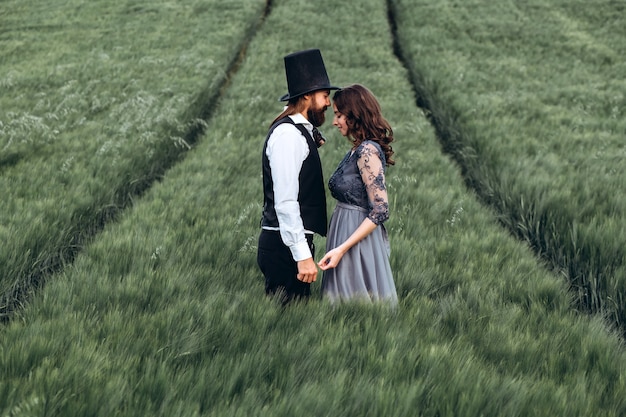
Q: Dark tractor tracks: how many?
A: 2